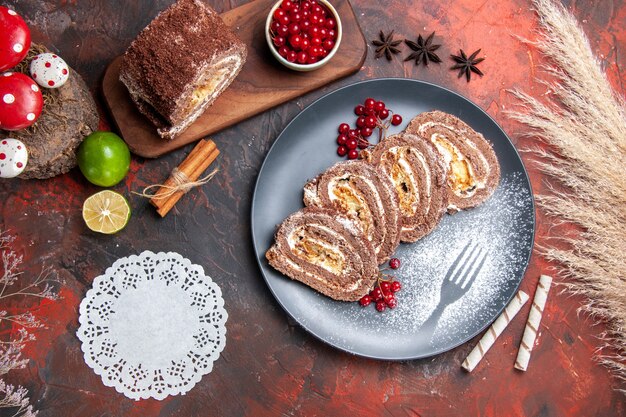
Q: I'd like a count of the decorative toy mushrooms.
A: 4